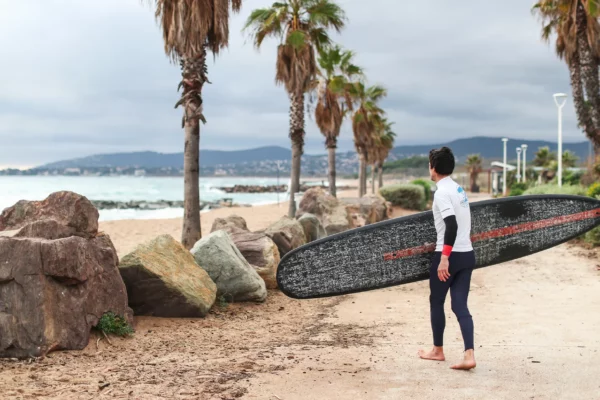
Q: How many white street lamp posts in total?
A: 4